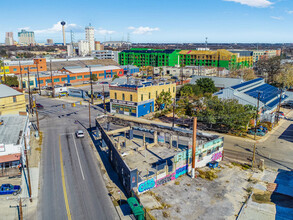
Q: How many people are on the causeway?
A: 0